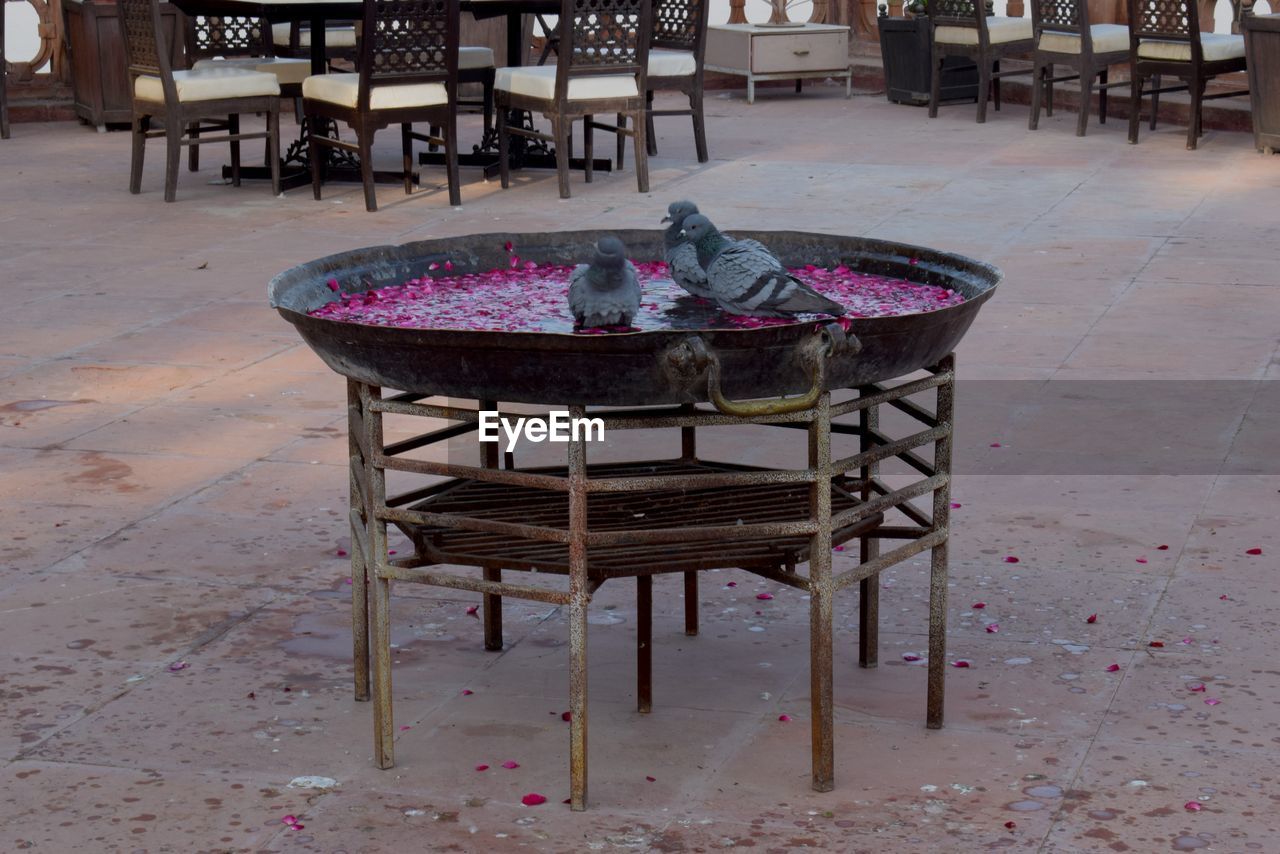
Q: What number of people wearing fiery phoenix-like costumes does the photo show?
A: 0